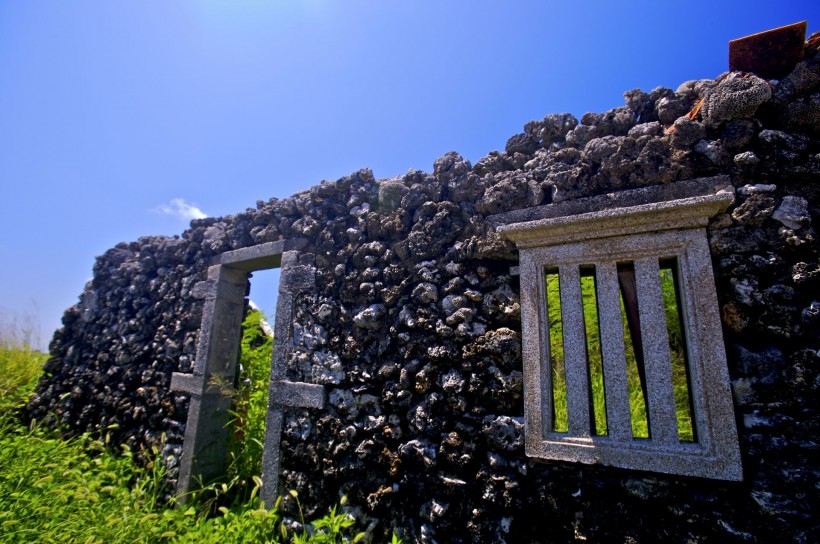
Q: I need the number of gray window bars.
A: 3